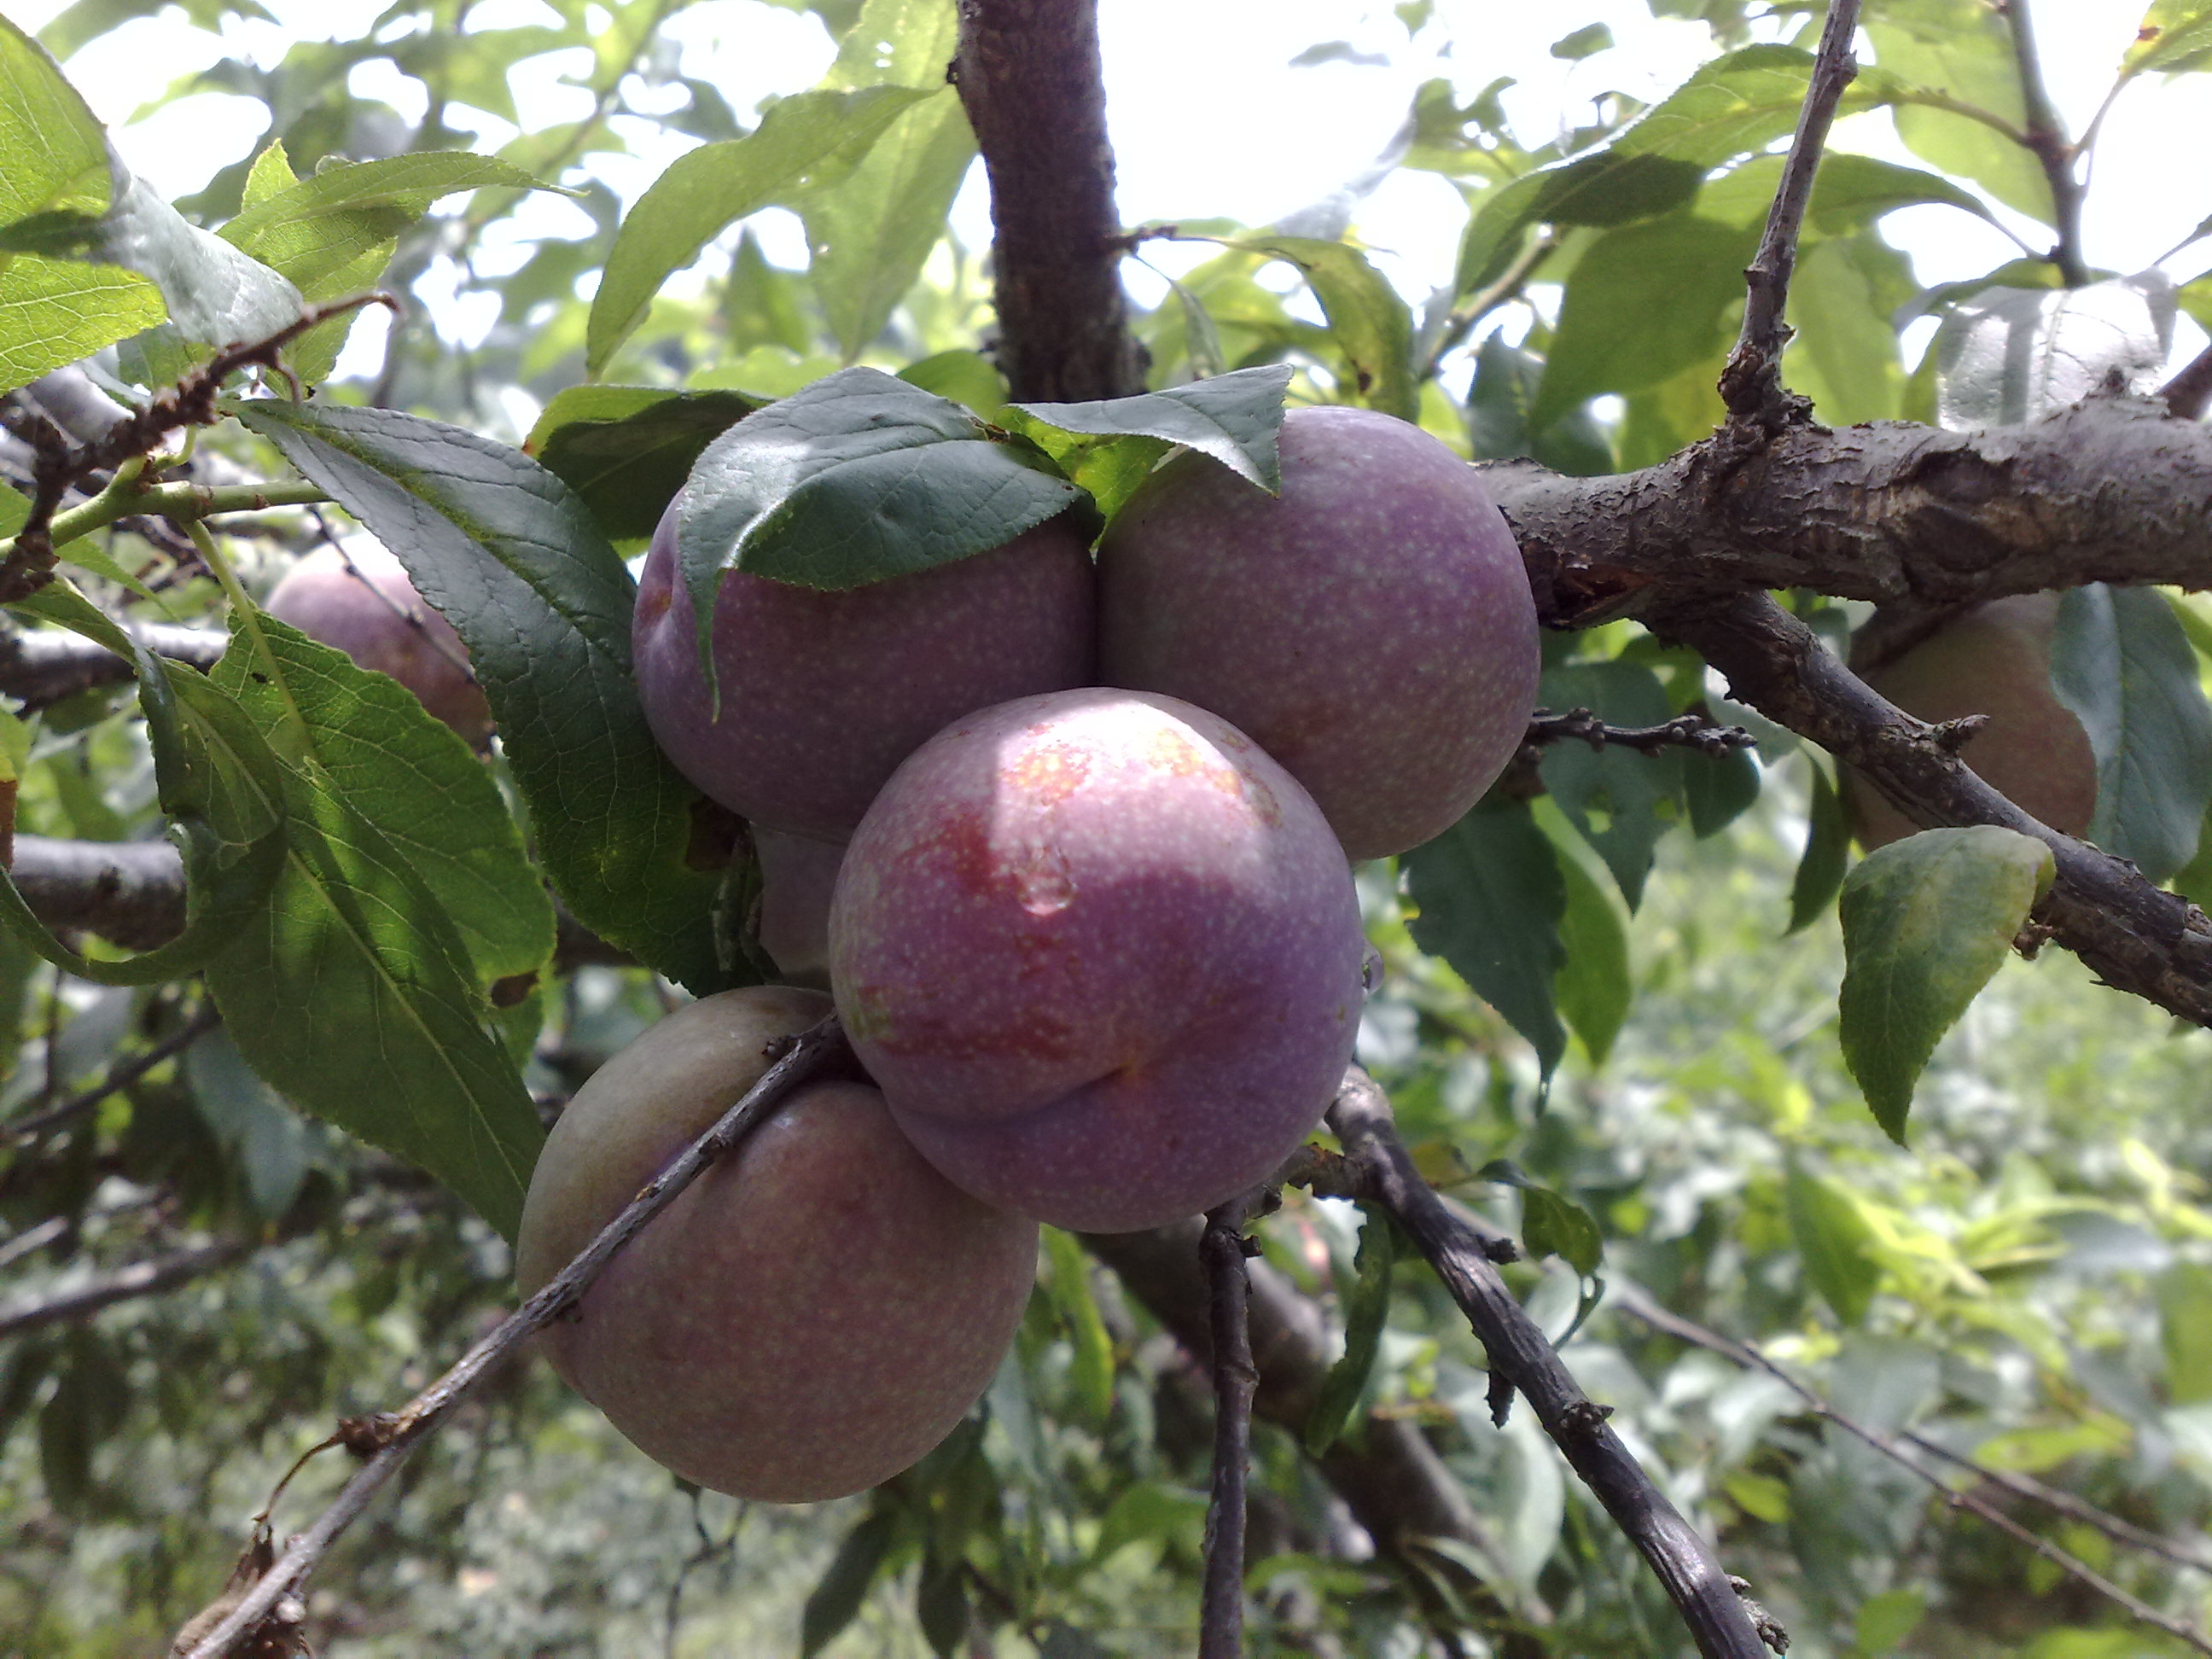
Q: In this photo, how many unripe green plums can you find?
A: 0